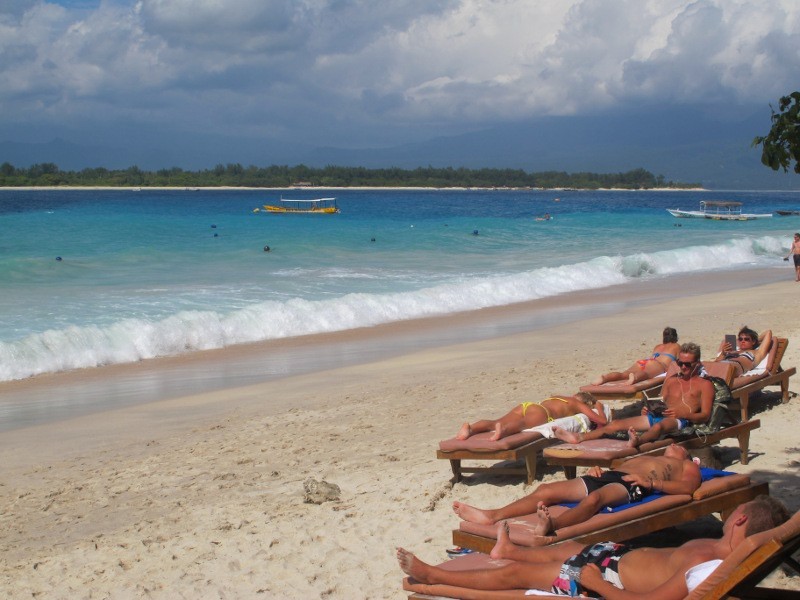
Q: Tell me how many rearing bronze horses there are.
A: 0